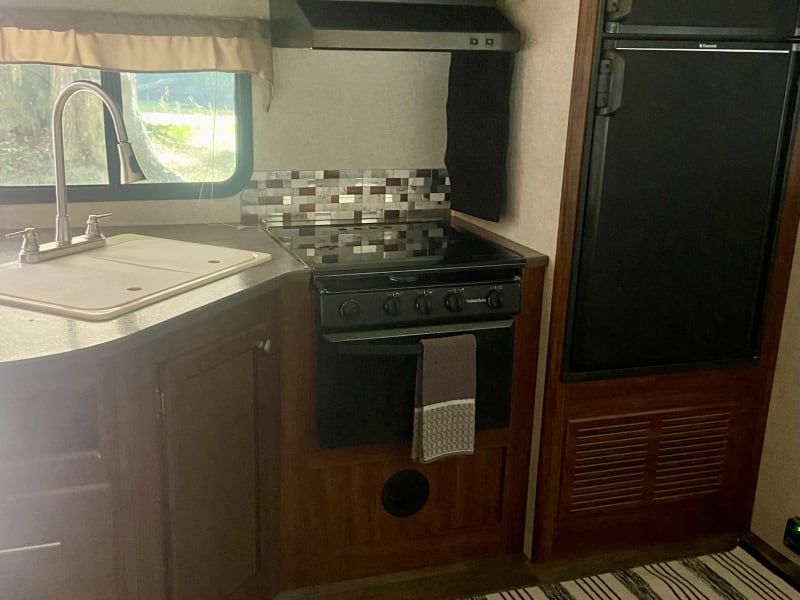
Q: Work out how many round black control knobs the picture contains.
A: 5